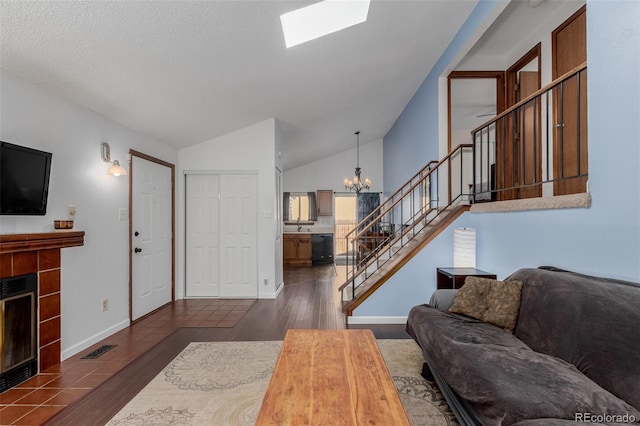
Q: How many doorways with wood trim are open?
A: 2